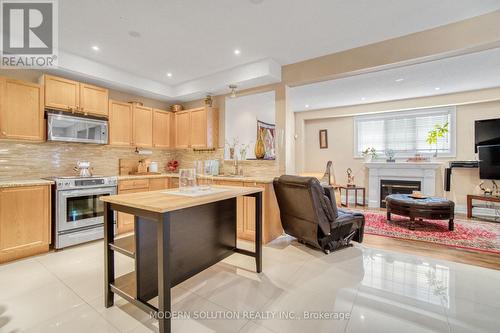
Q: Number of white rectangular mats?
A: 1